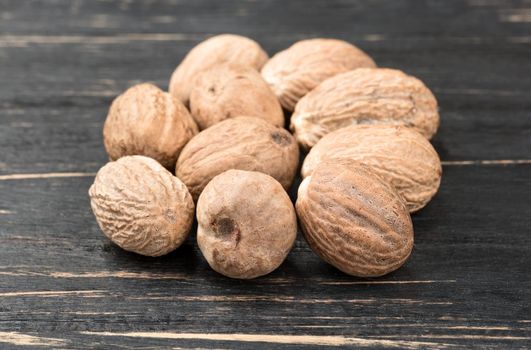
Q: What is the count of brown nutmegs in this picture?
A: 10